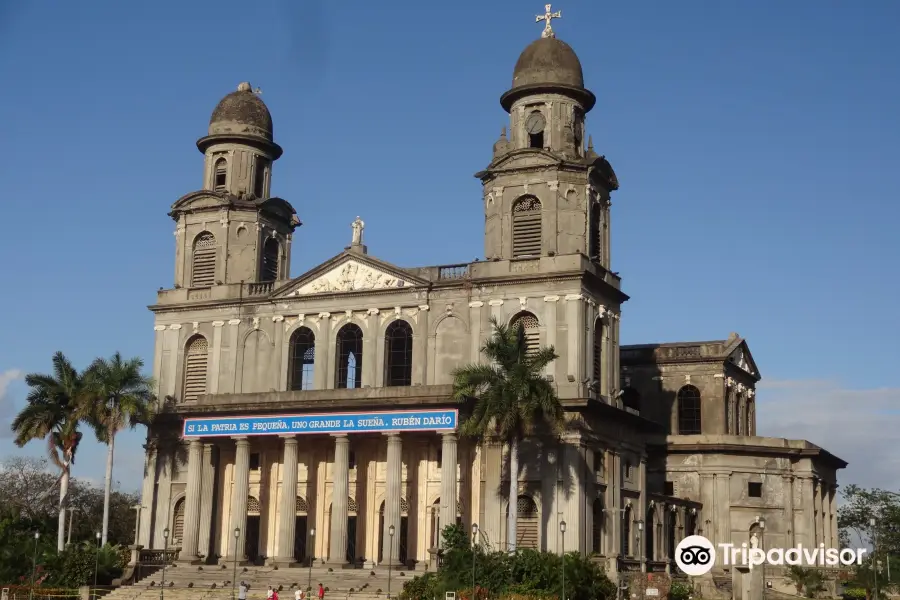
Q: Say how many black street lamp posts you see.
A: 11